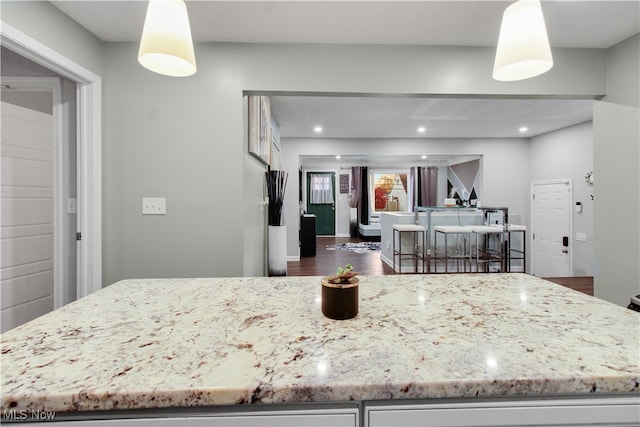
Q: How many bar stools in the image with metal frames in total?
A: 4